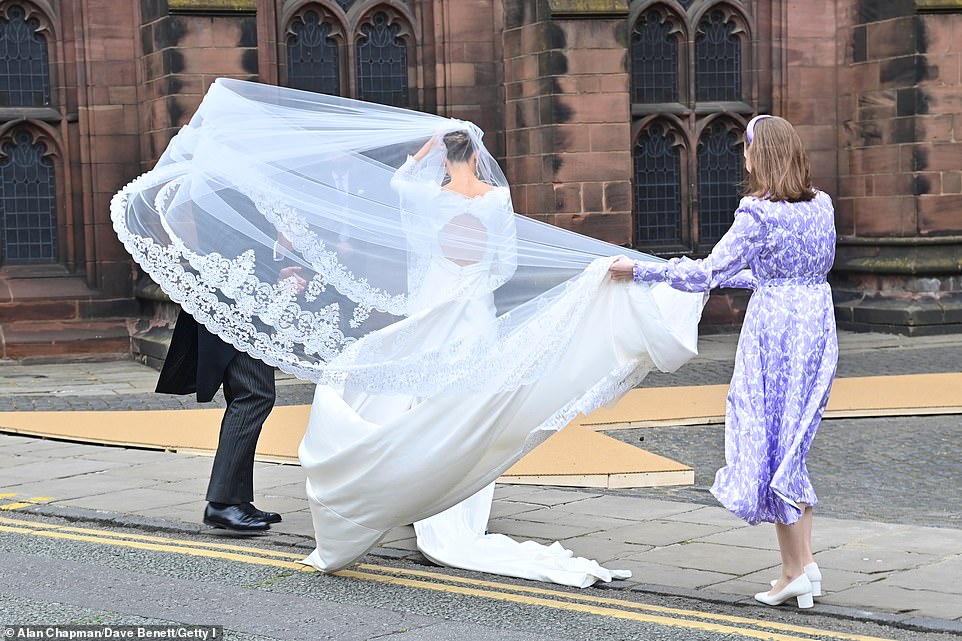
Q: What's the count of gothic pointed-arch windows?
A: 8